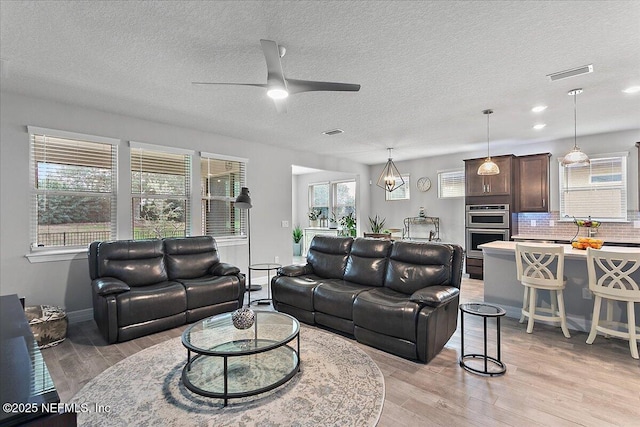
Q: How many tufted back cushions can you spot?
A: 5